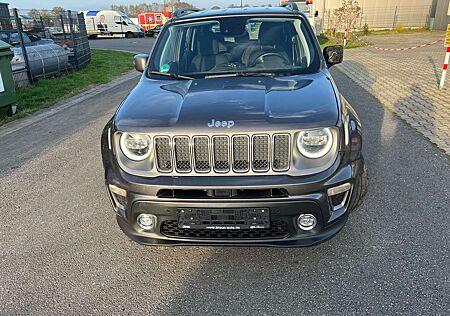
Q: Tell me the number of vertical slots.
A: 7